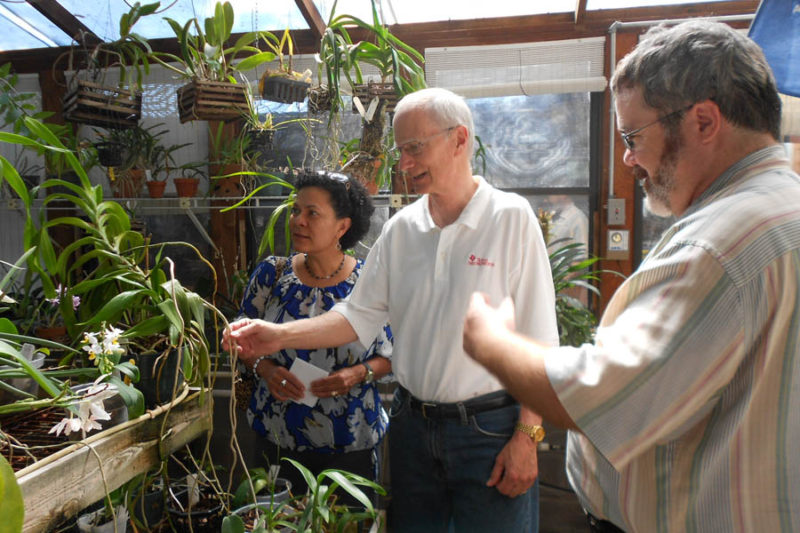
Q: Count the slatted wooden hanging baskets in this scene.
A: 3